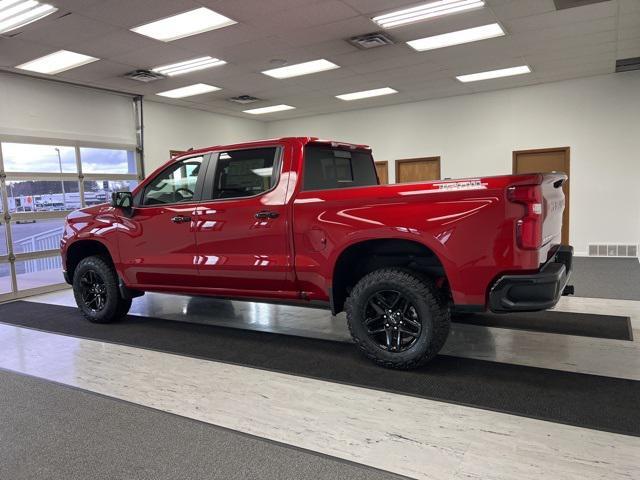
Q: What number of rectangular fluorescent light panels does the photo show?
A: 11